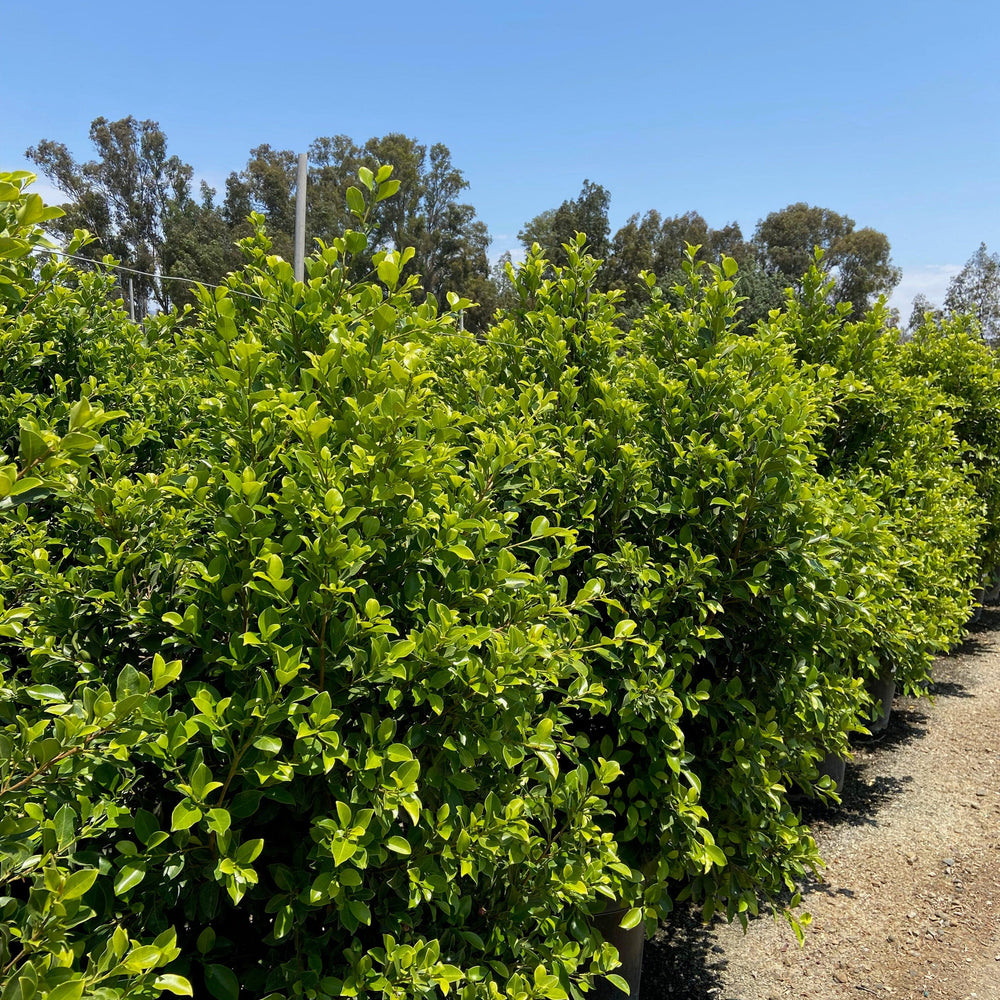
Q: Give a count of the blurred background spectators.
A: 0